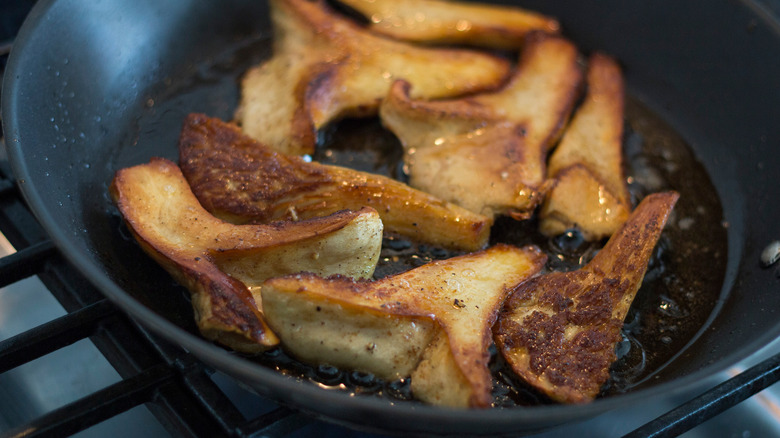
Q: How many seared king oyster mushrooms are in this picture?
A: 8